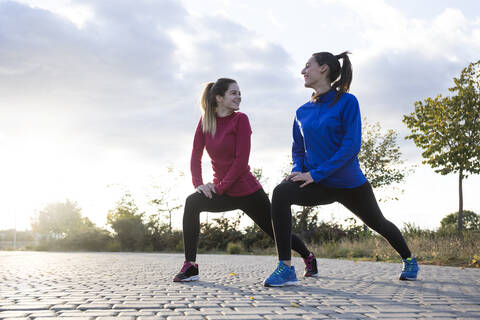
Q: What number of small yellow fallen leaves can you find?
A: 3